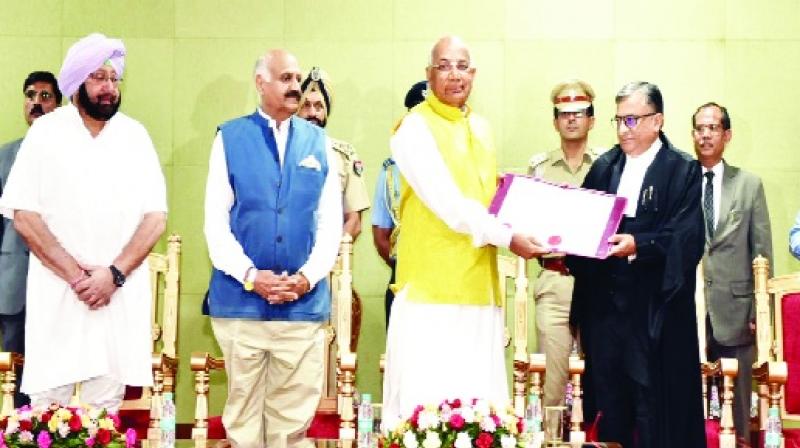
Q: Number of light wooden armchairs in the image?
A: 5